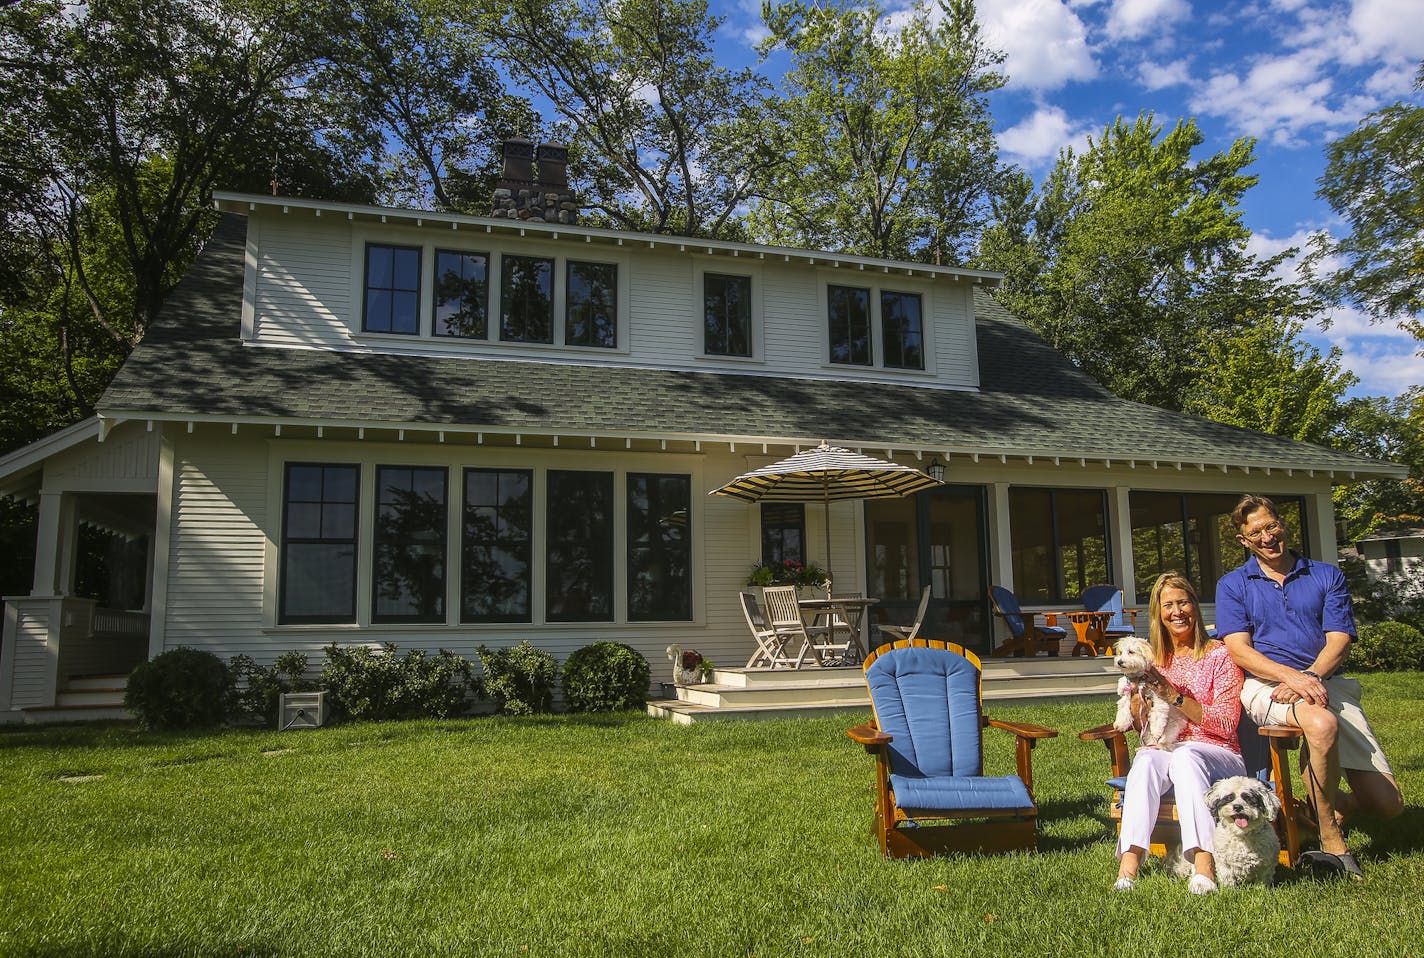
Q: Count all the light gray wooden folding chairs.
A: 4